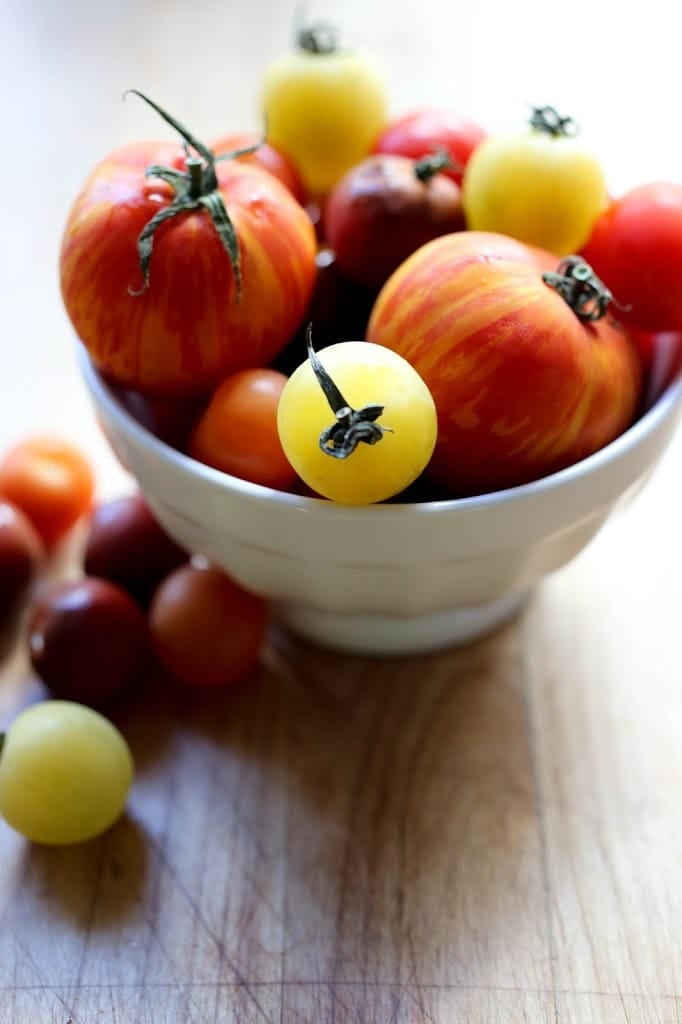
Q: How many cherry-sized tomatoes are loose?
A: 6